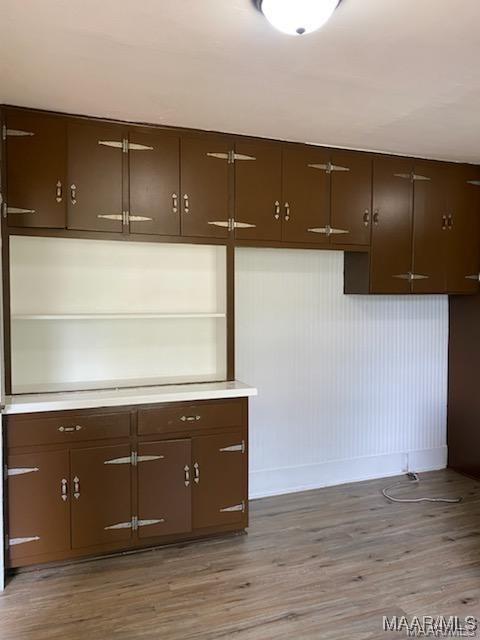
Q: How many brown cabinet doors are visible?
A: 14